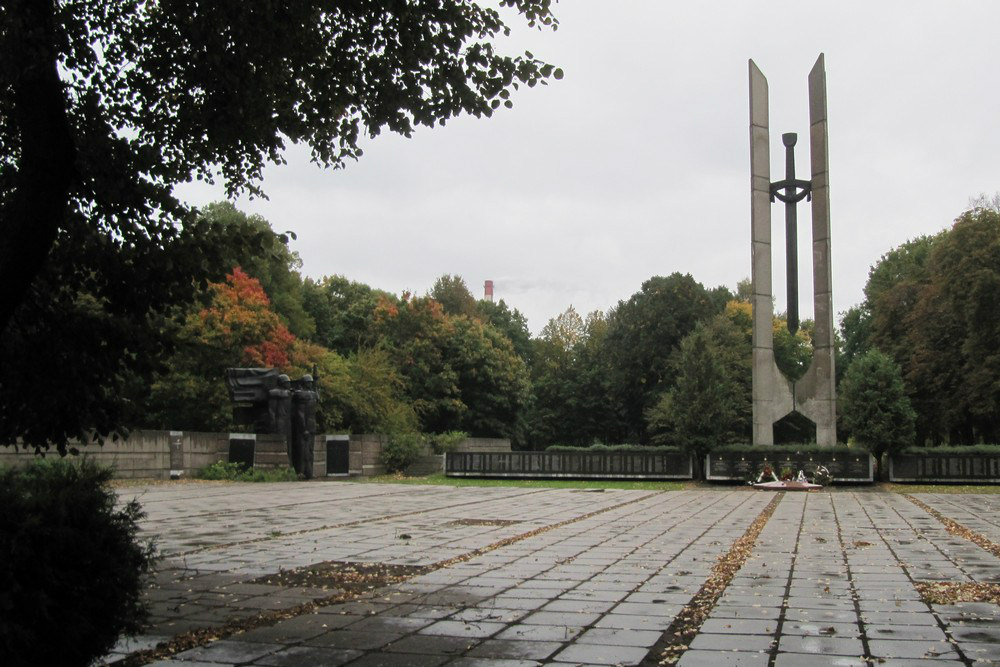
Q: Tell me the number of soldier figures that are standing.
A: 2